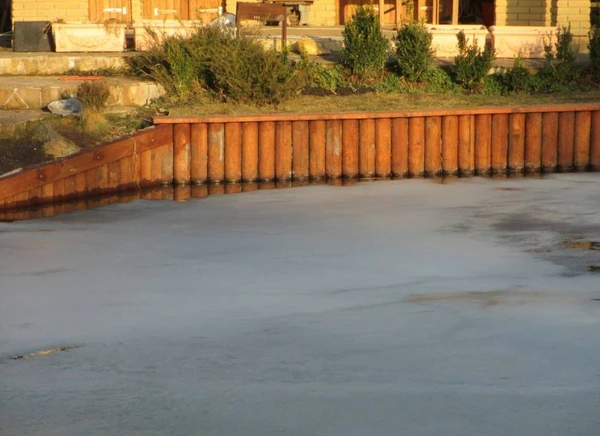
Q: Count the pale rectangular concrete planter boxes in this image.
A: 4